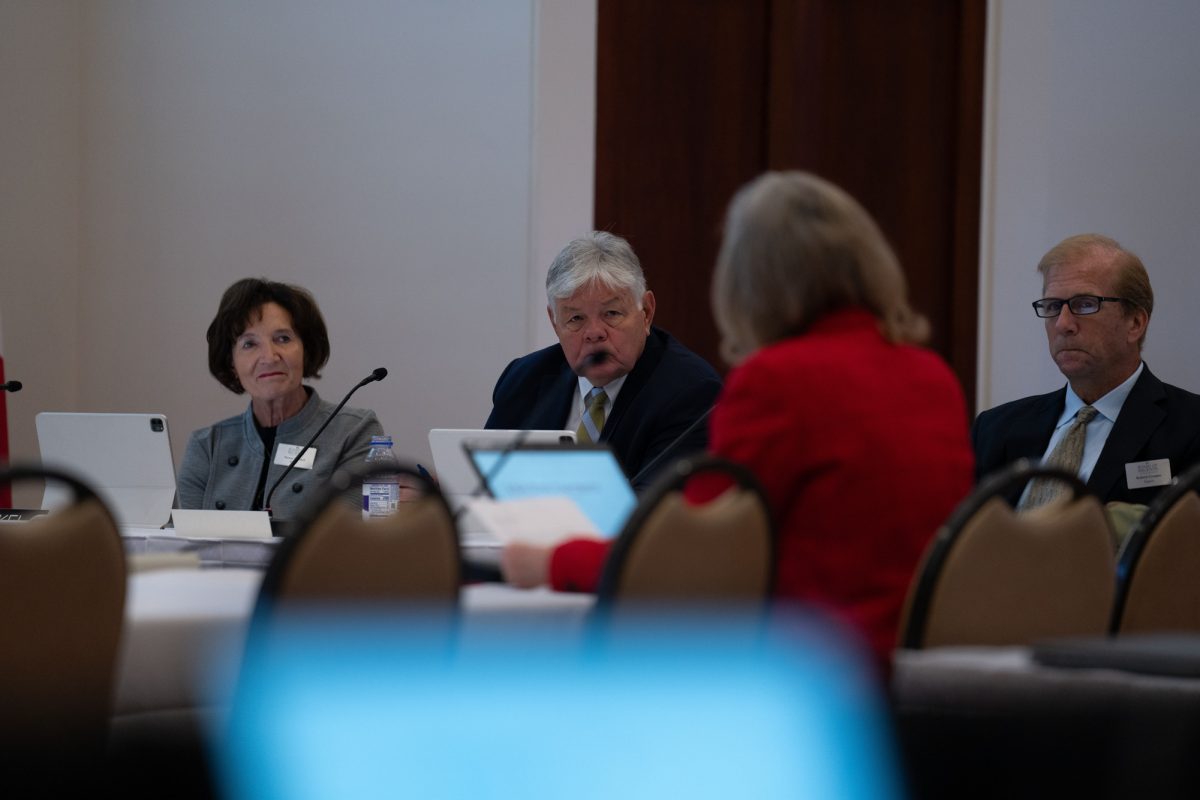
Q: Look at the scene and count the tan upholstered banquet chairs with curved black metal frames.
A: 5